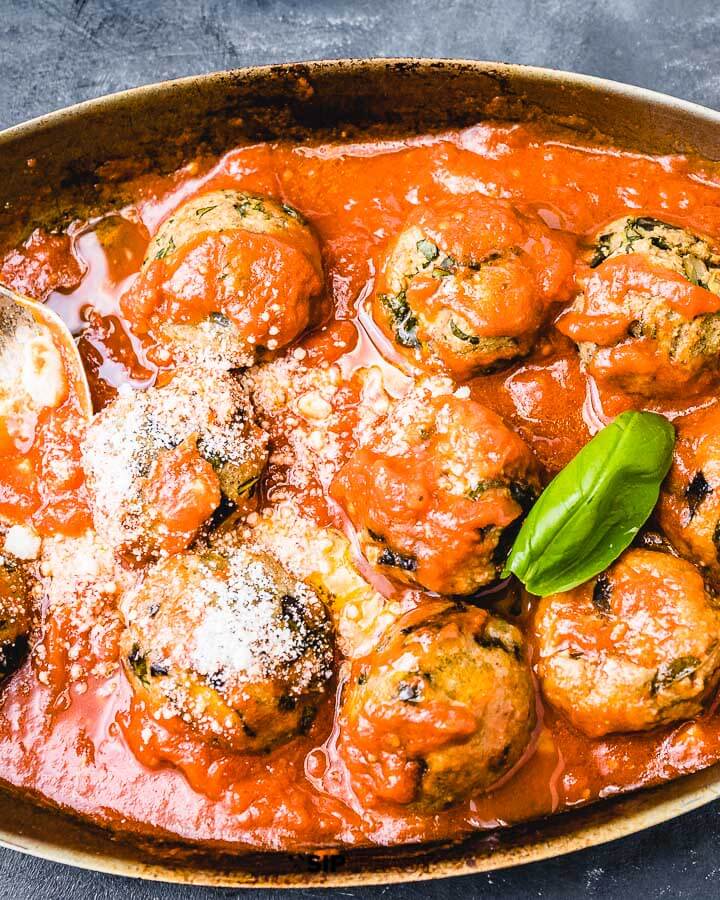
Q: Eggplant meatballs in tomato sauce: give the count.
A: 10